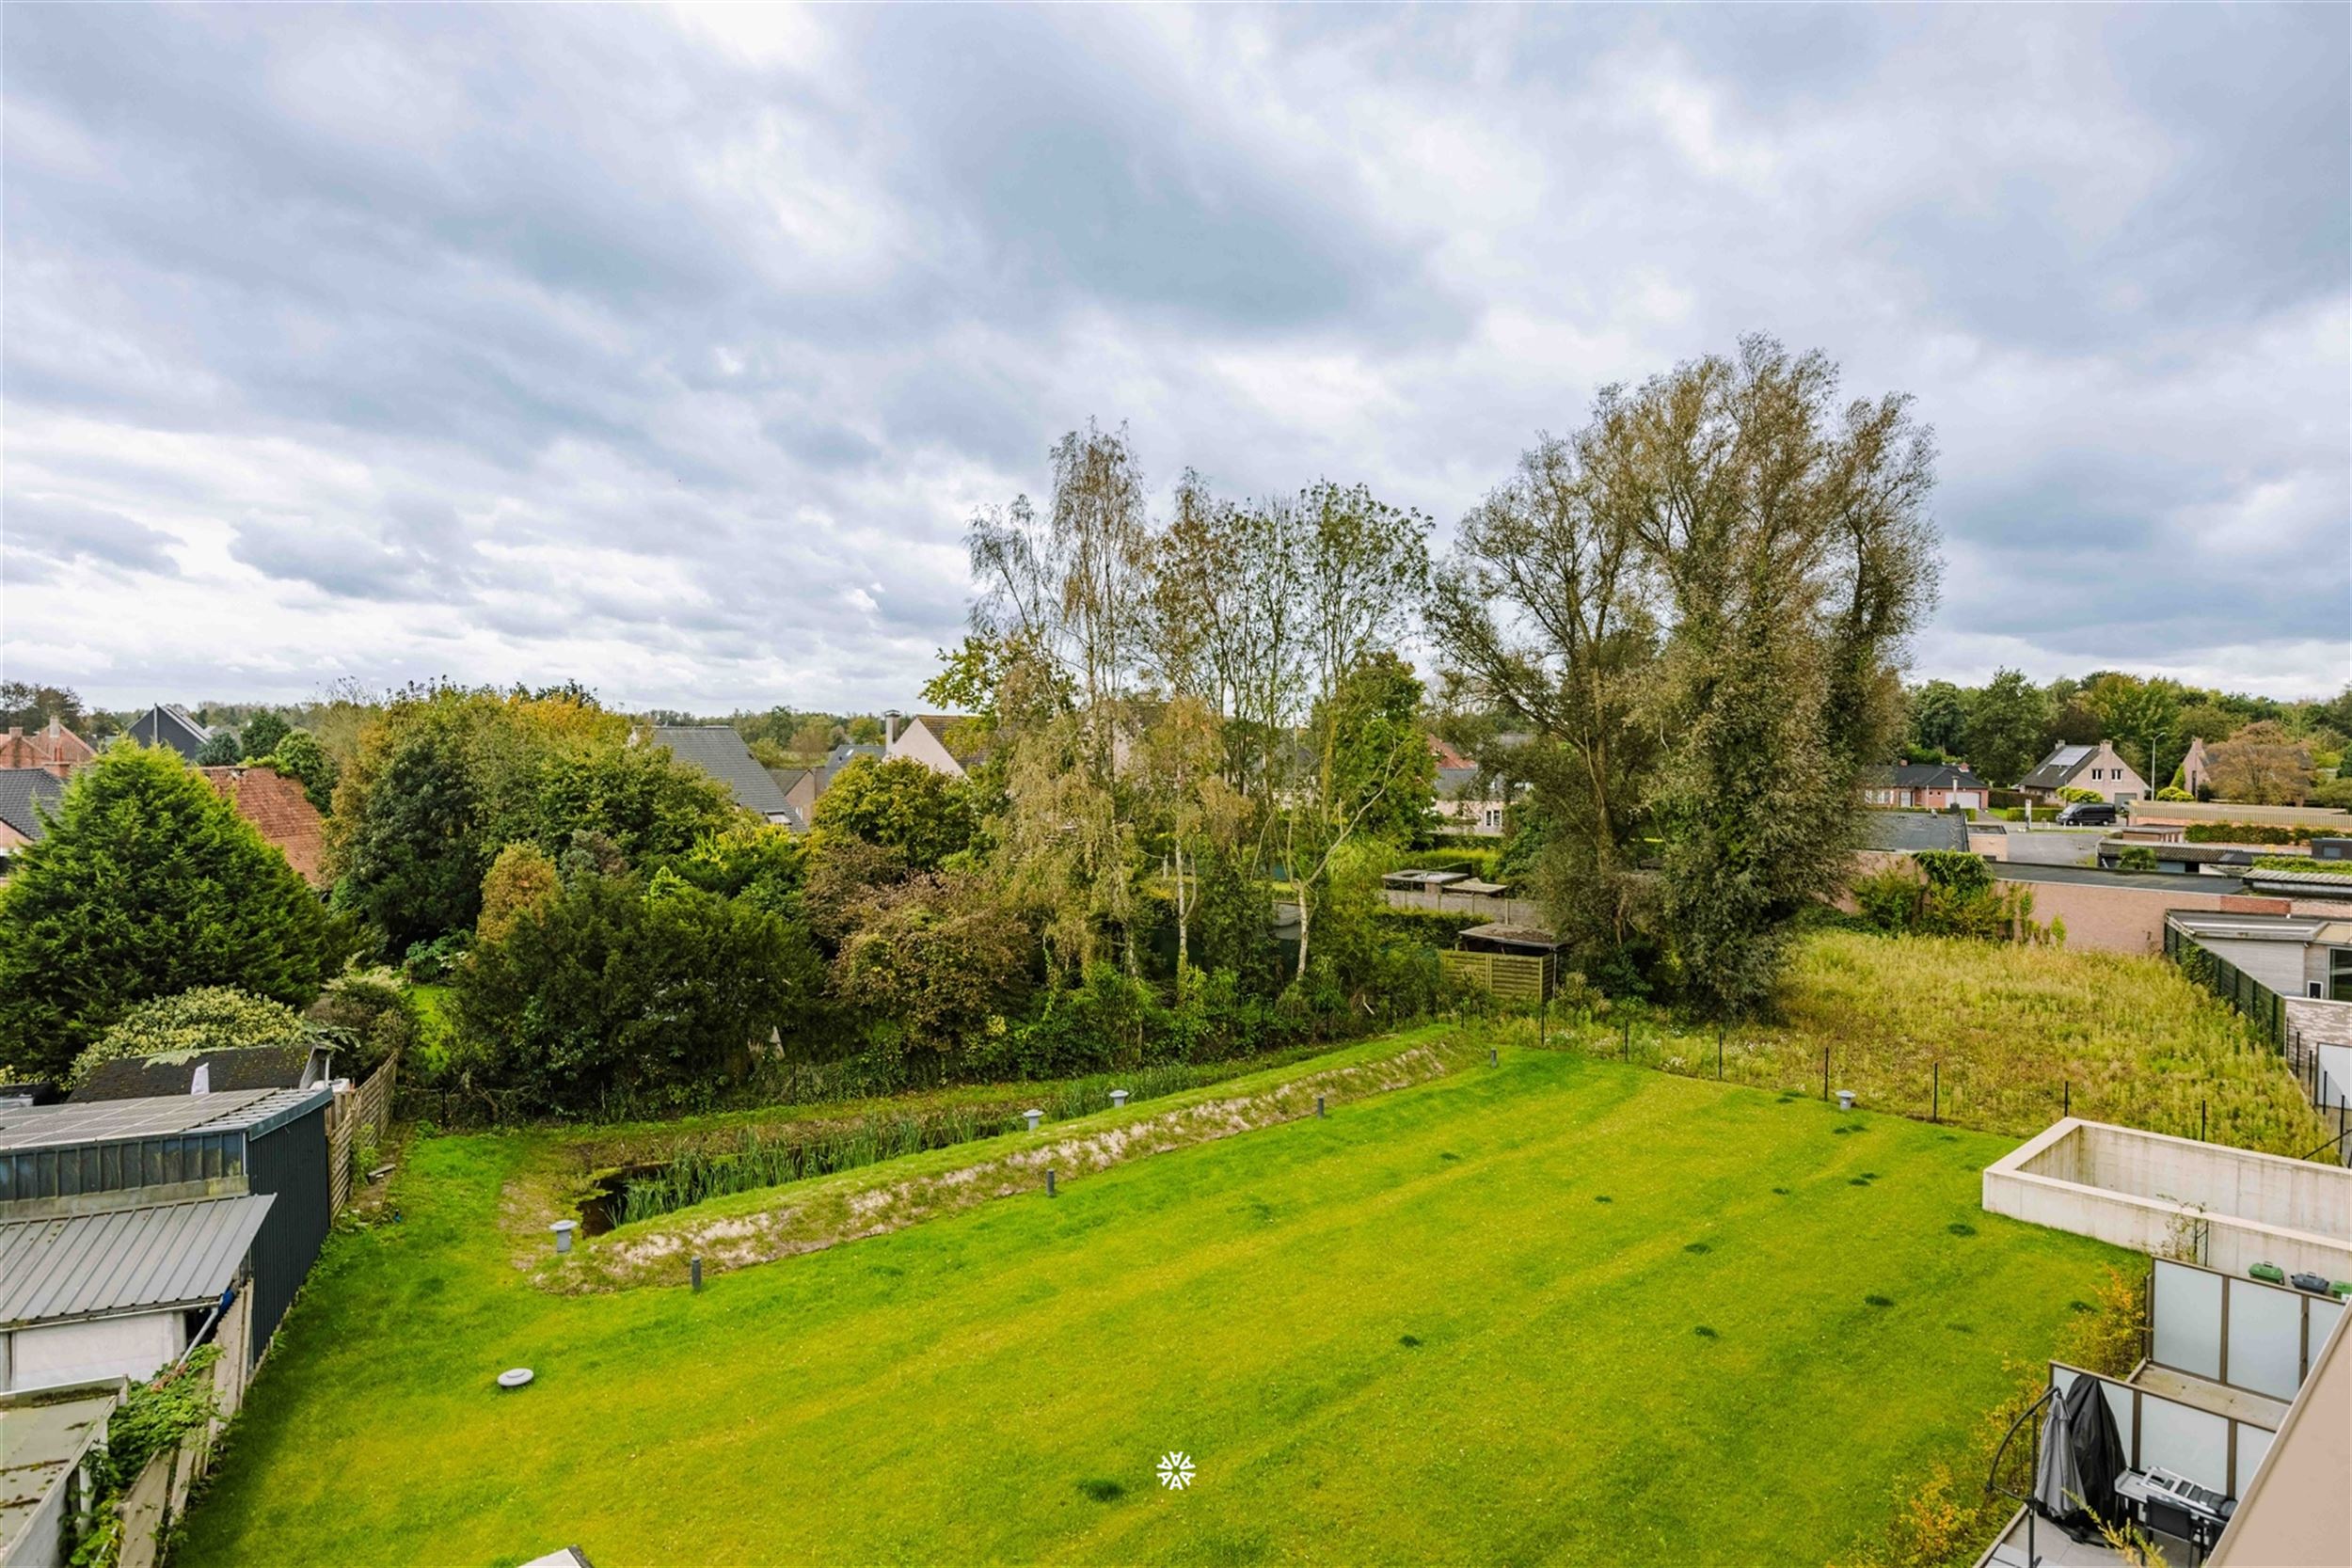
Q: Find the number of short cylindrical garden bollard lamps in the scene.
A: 4